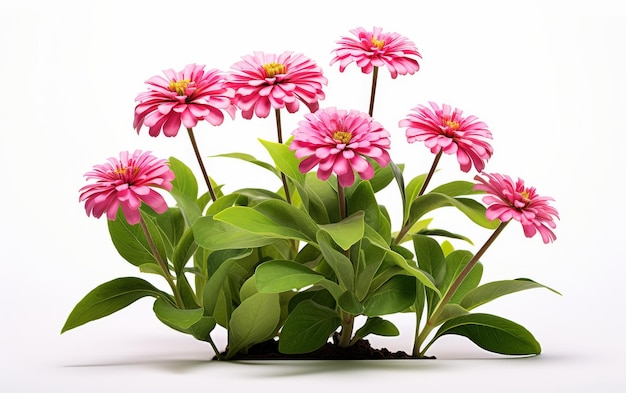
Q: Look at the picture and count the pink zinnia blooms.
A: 7